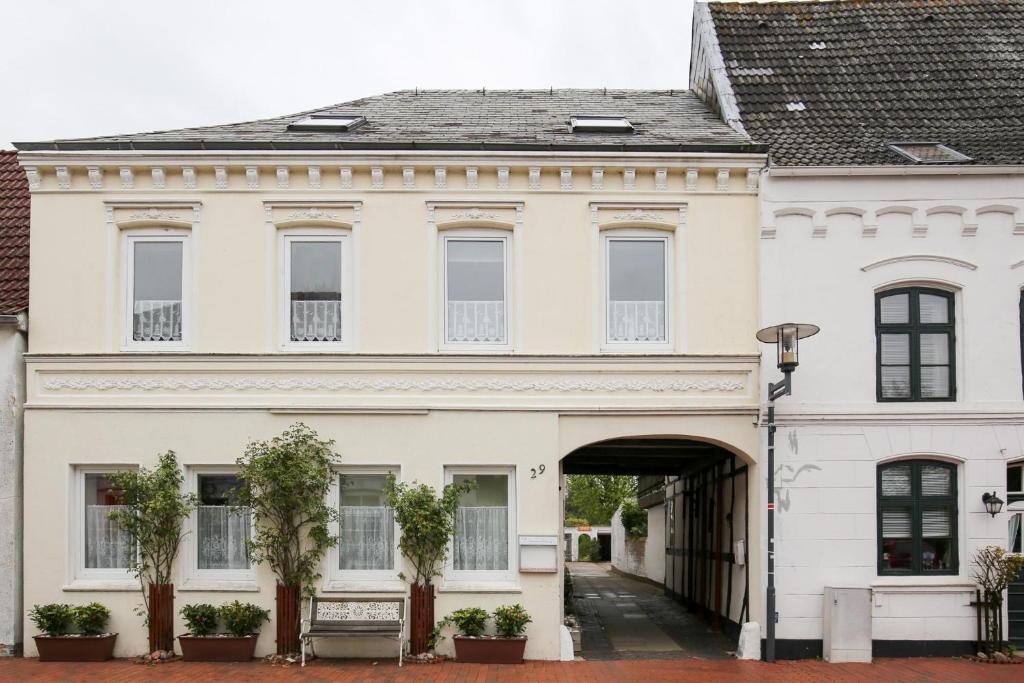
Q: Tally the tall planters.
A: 3